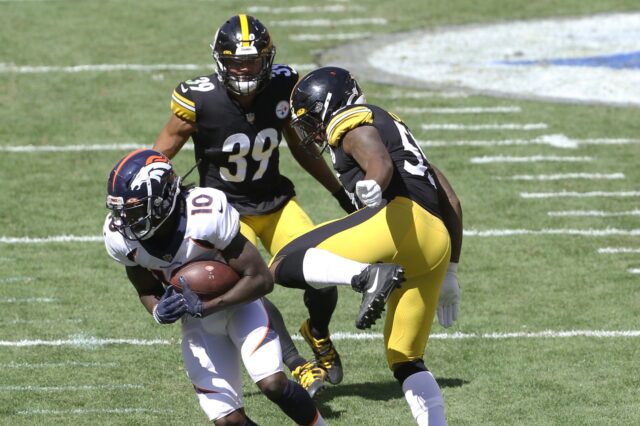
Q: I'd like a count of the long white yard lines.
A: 4